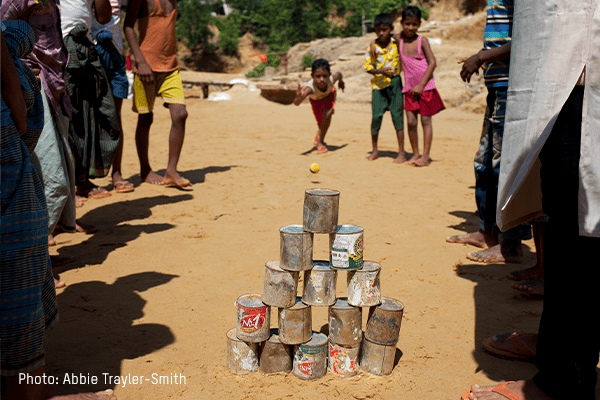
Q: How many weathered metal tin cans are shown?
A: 15